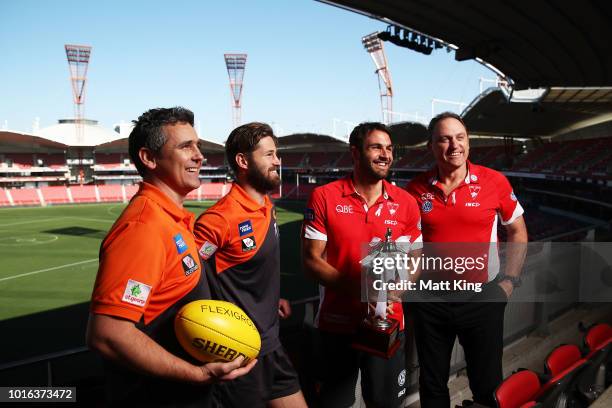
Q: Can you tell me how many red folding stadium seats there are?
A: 3